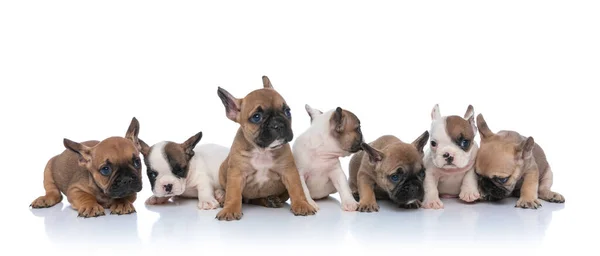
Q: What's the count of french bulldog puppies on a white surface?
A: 7